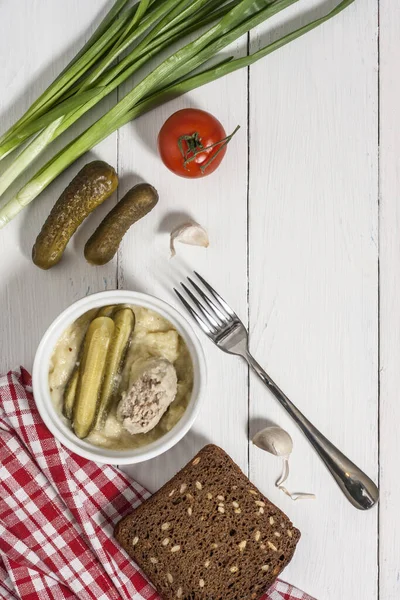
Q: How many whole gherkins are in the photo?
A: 2